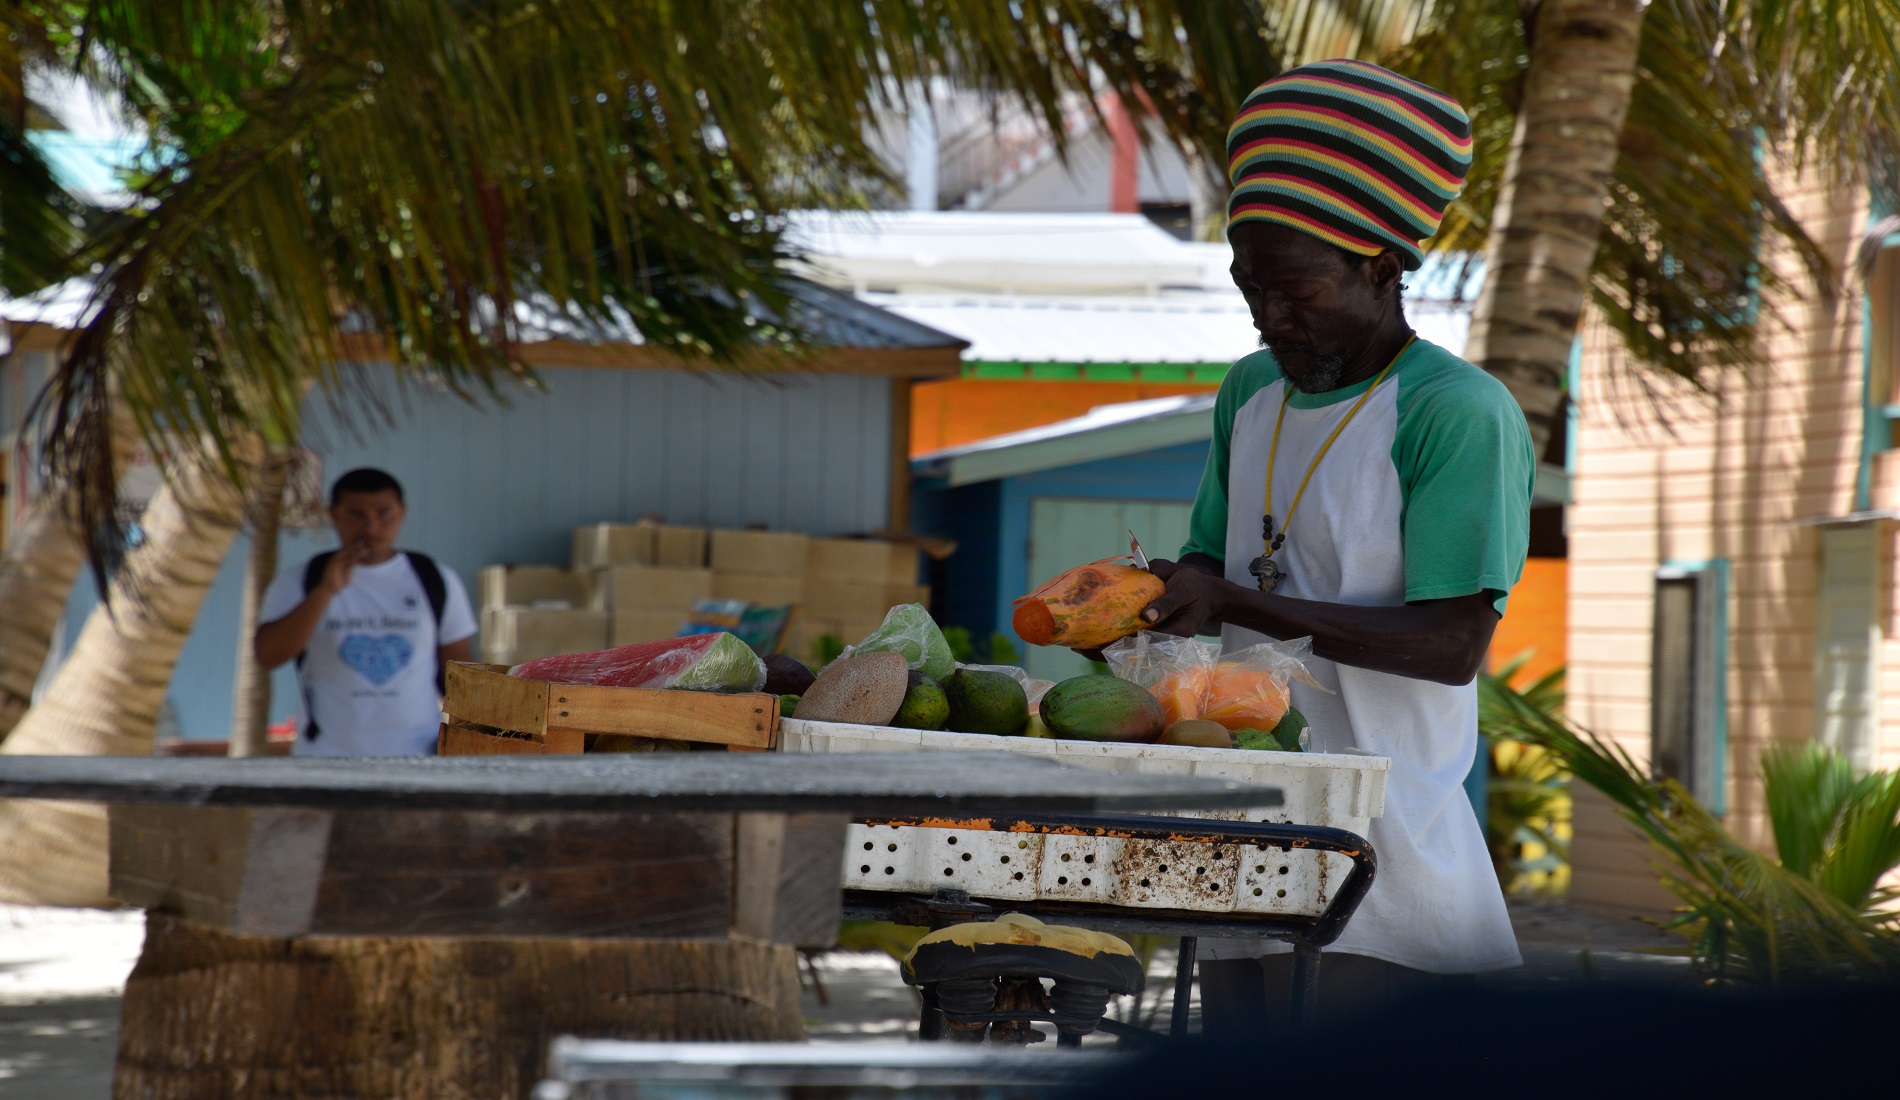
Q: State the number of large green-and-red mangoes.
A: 1